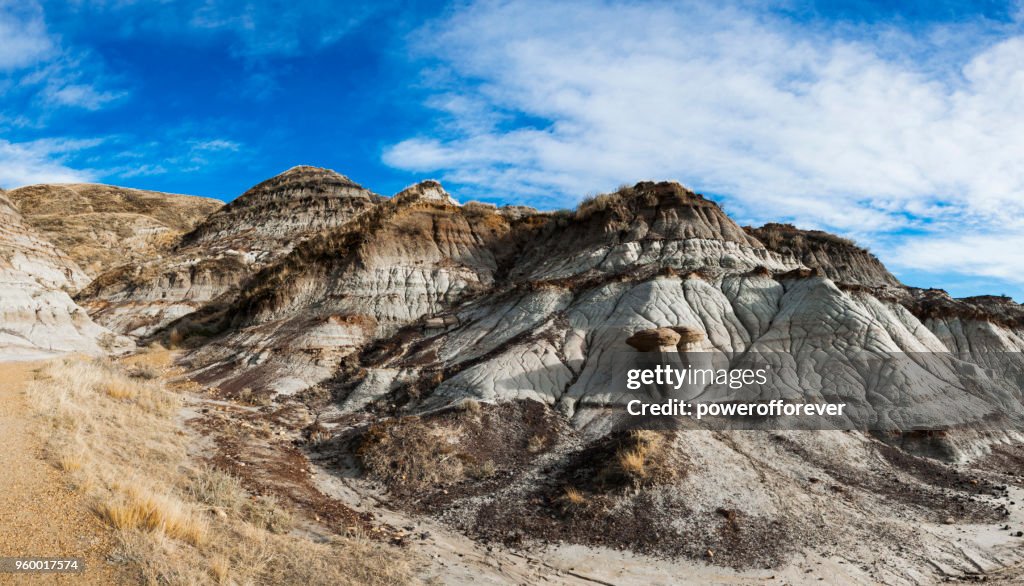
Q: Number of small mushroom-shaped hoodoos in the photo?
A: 2